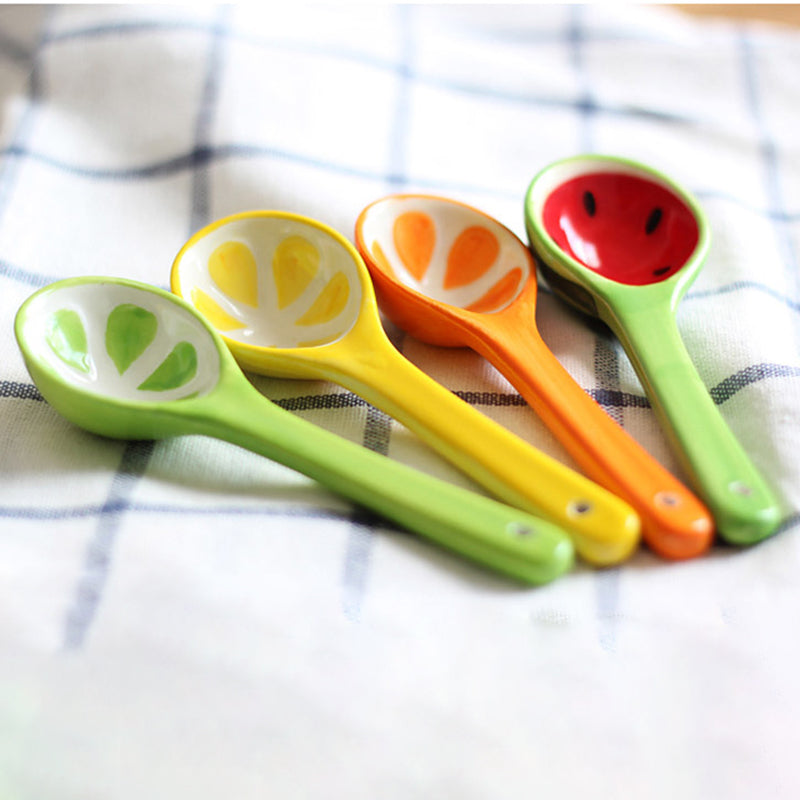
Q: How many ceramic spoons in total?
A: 4